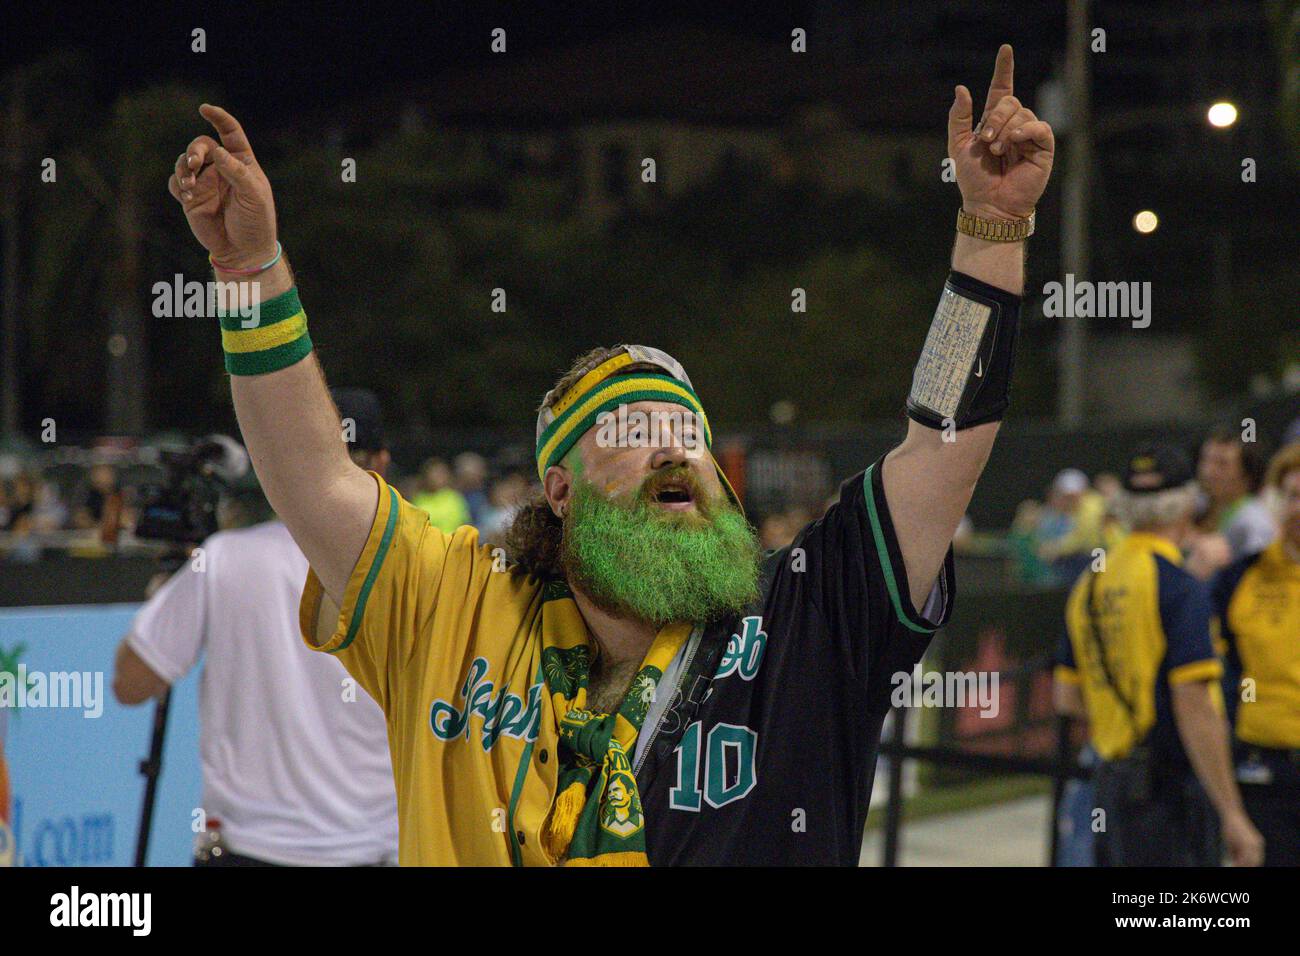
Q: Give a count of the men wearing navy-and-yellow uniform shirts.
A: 2